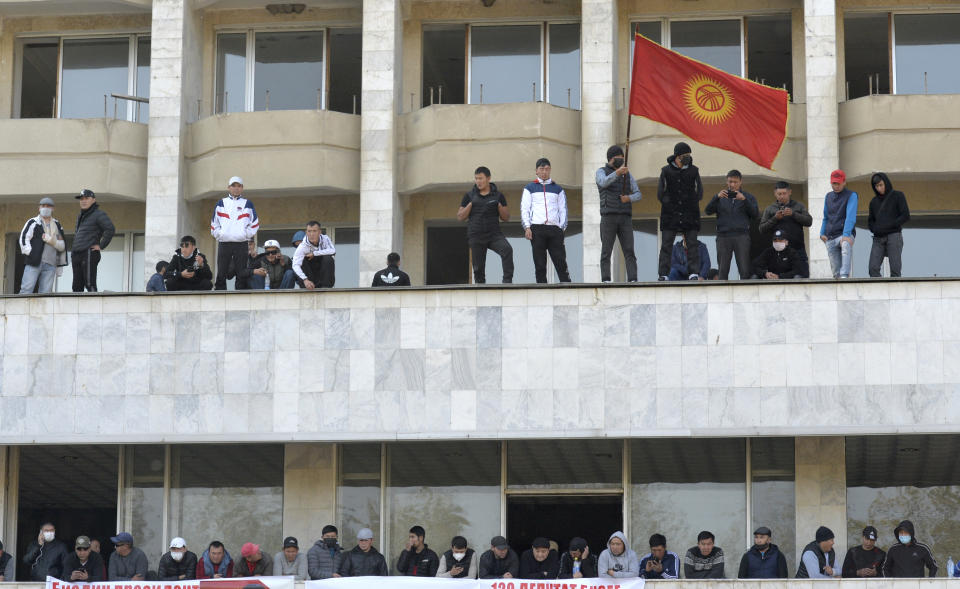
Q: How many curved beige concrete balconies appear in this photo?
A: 5